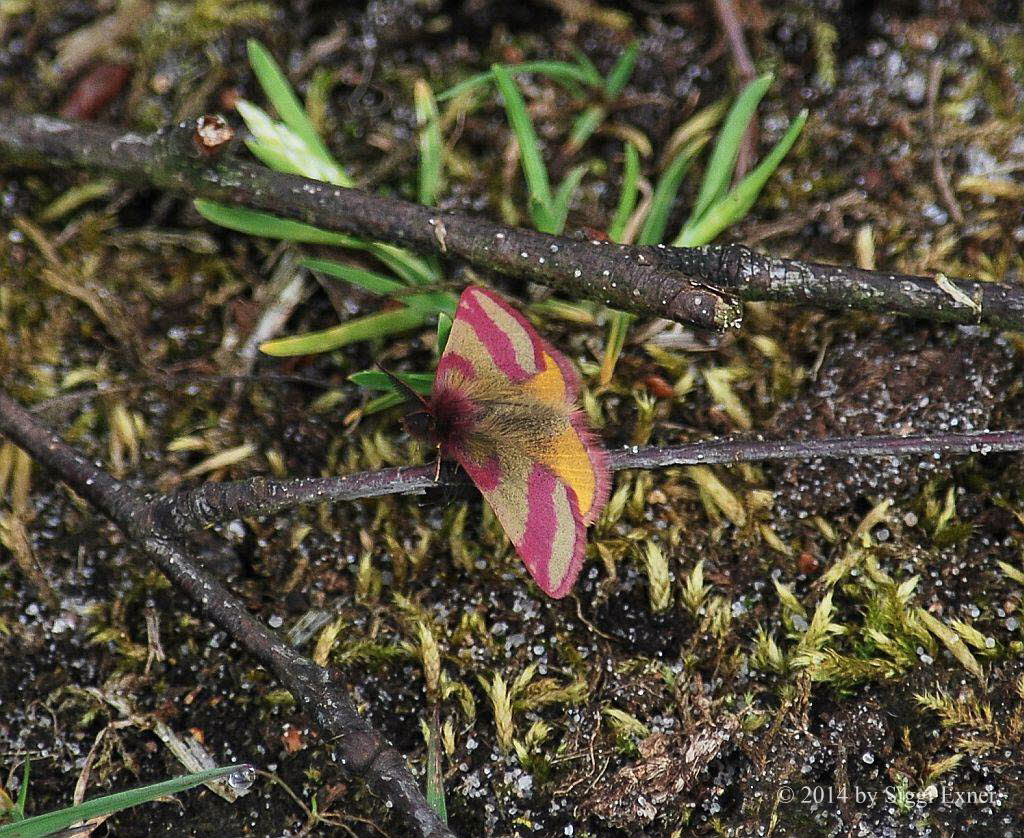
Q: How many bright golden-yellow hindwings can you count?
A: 2